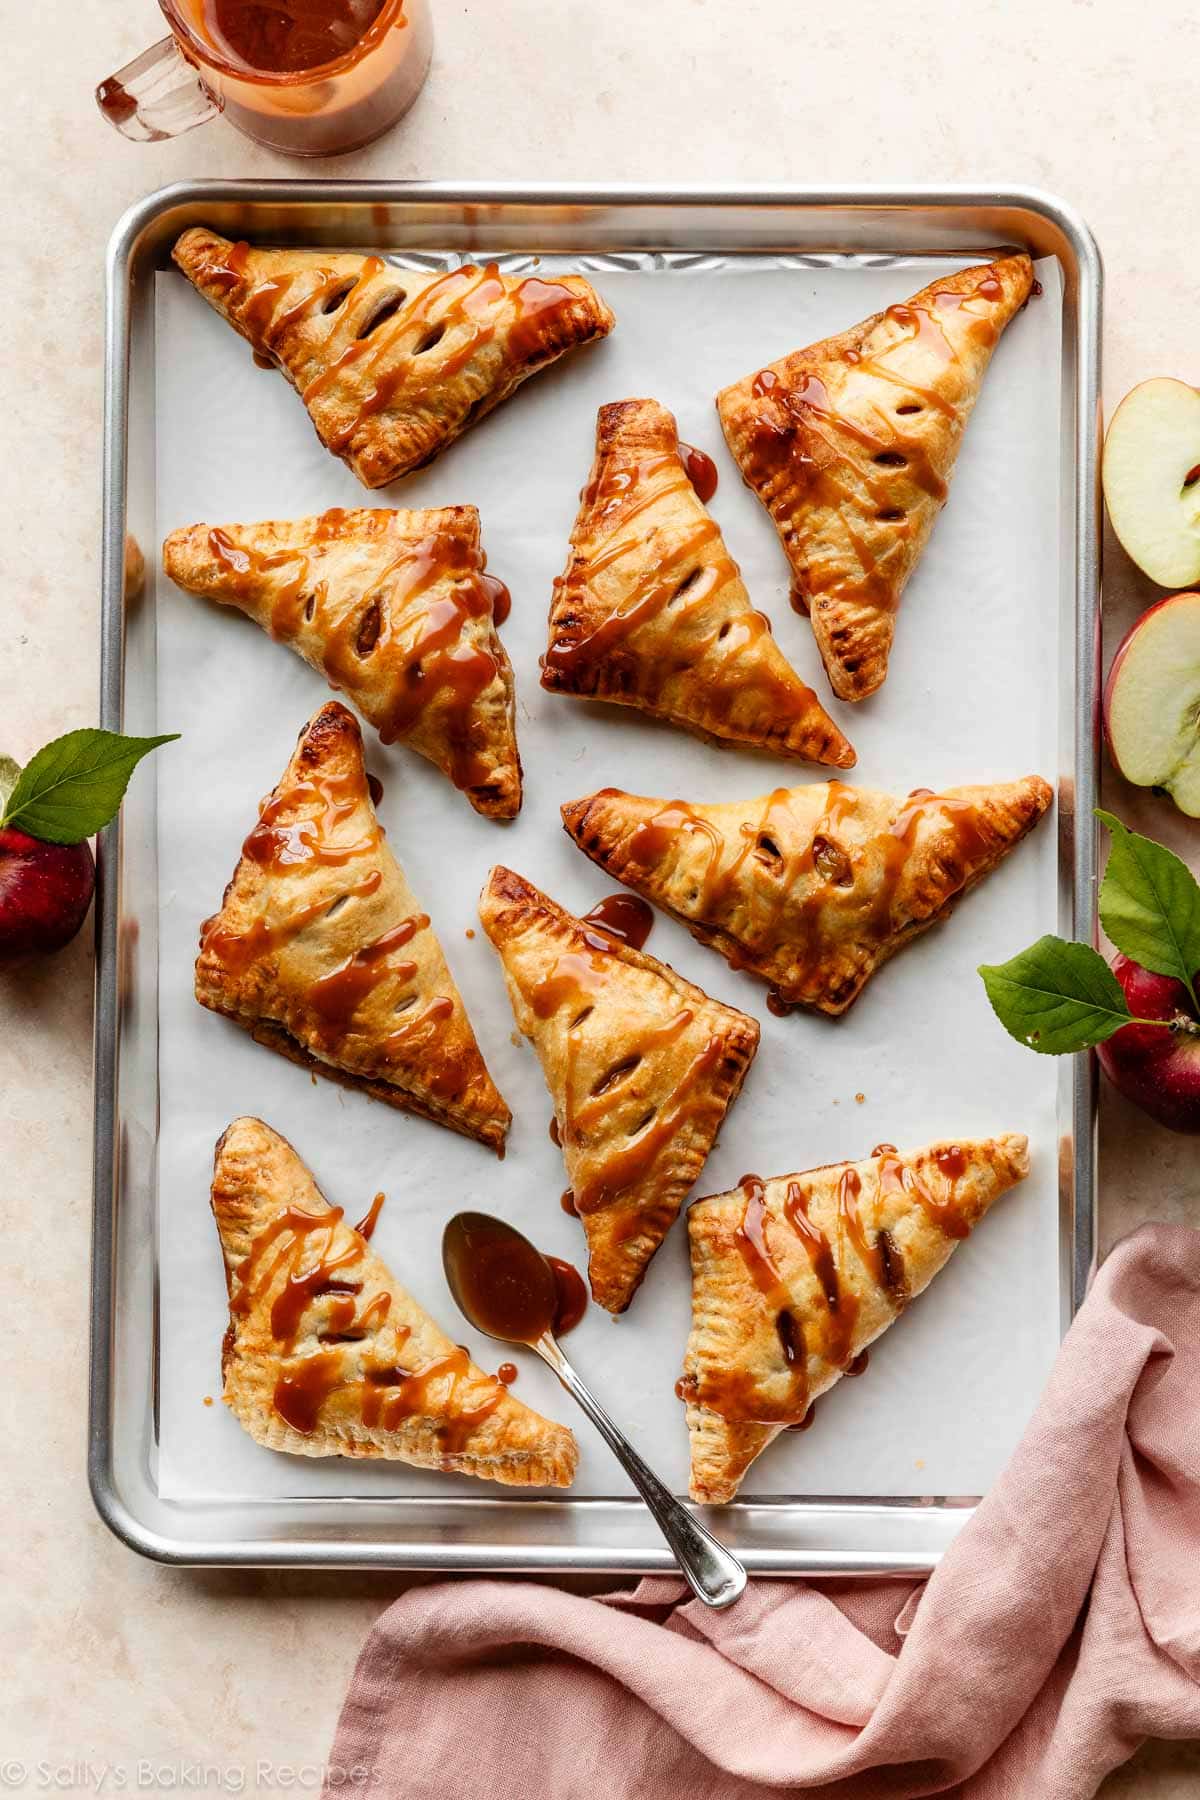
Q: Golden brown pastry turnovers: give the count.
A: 9